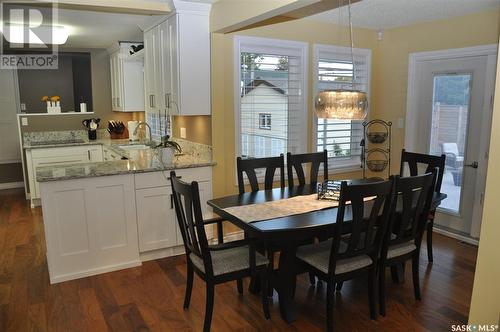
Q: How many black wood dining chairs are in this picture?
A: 6